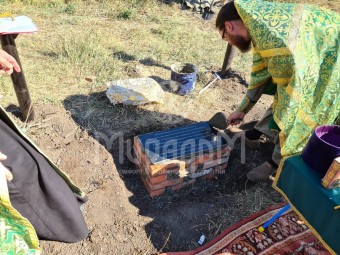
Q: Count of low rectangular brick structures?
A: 1